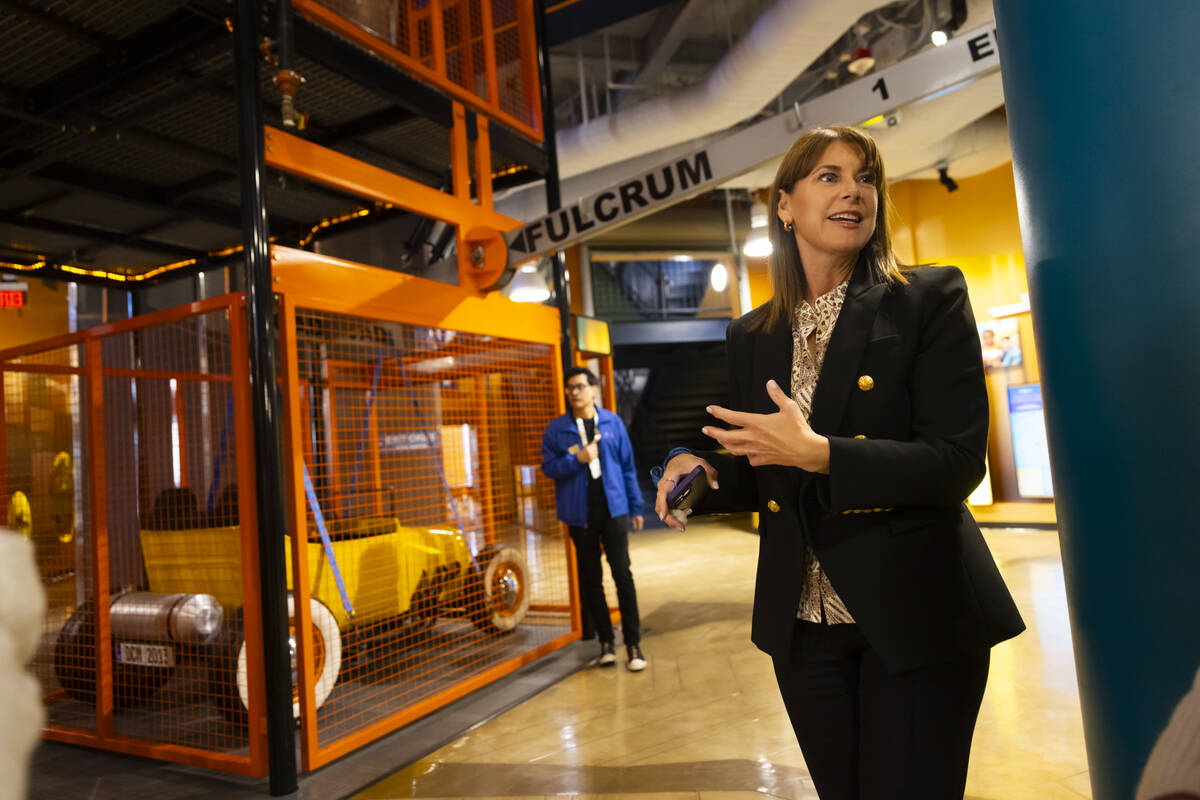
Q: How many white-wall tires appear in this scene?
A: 2